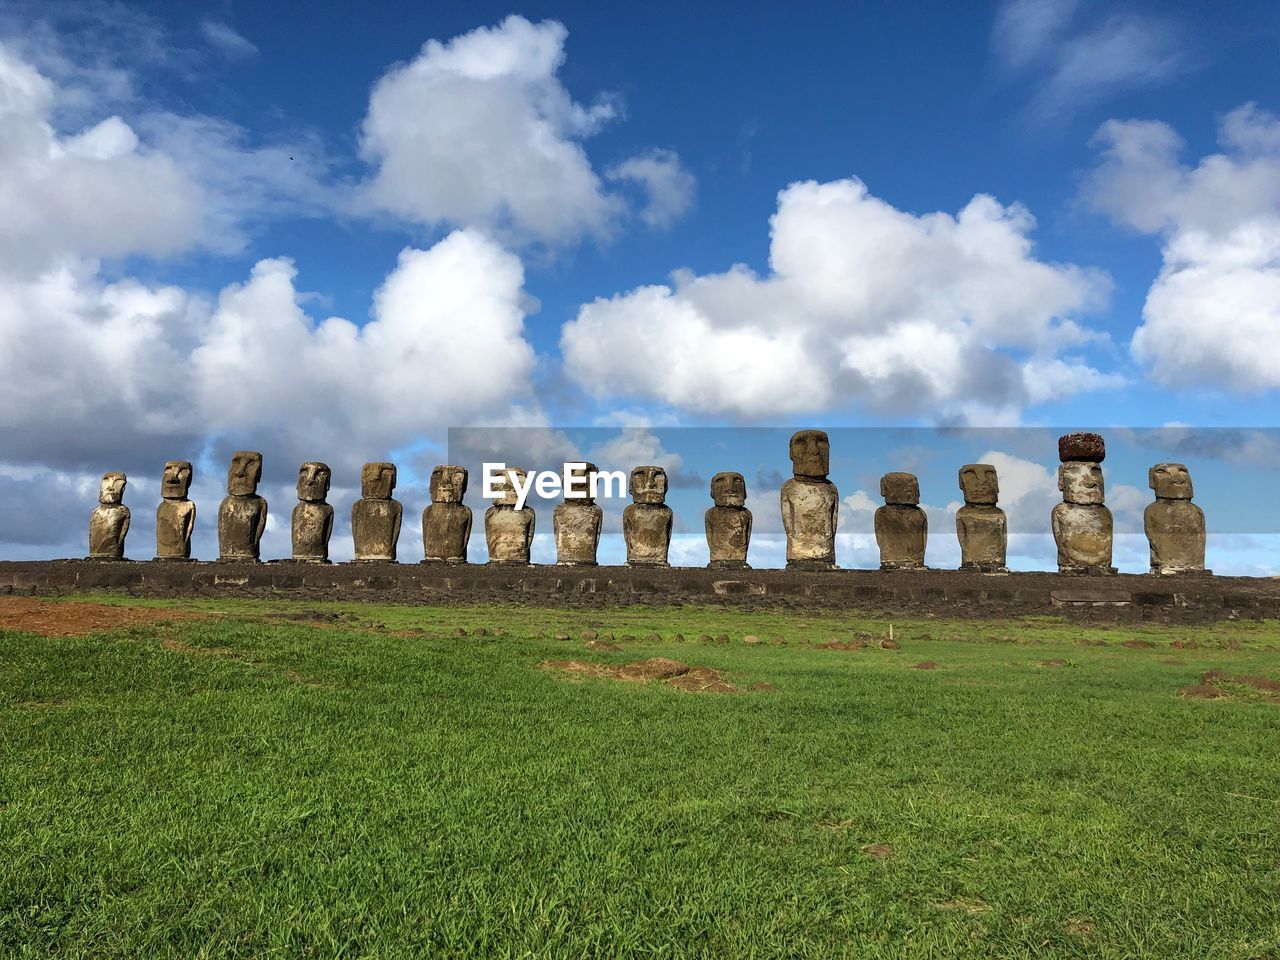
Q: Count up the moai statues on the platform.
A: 15